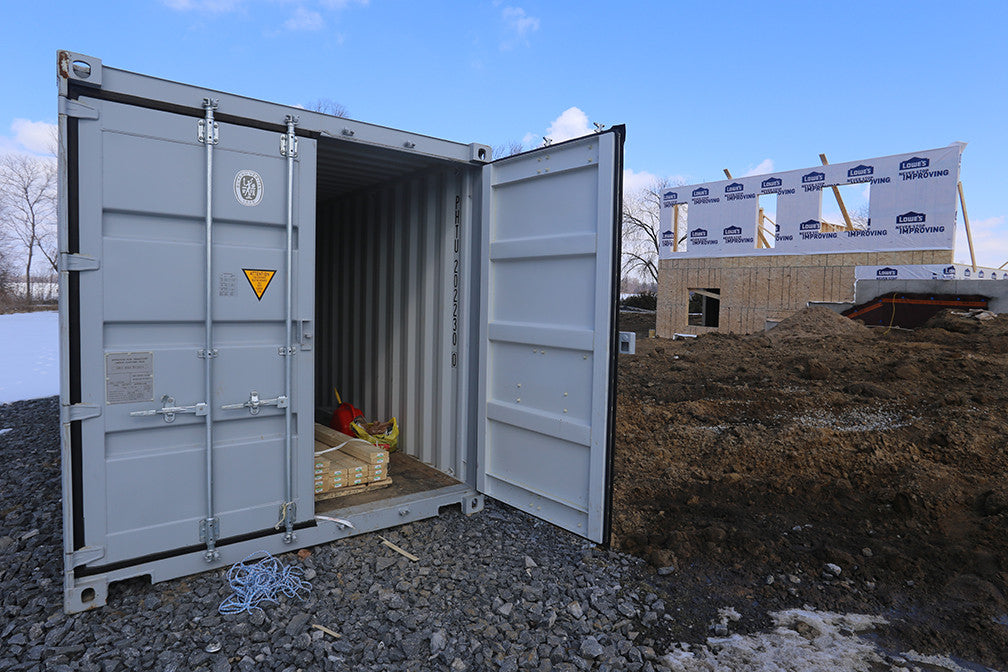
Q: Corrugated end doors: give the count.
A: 2